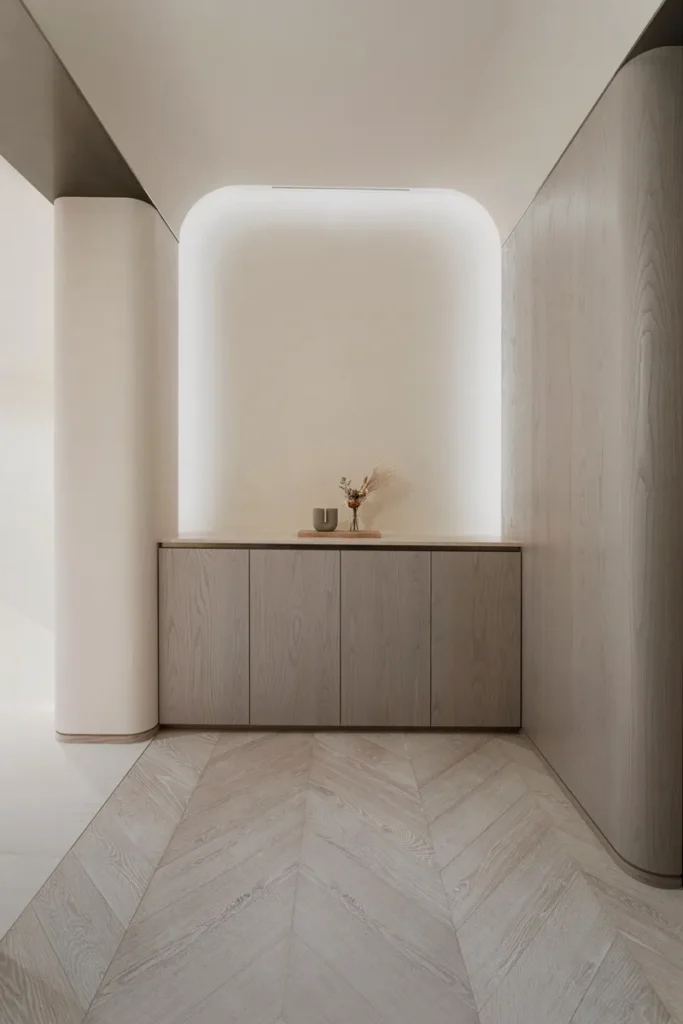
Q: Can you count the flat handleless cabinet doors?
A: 4